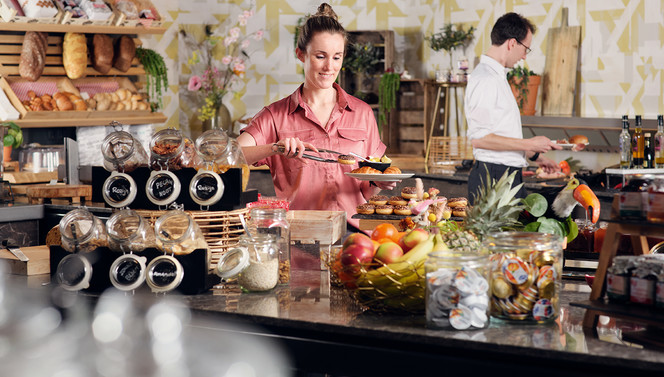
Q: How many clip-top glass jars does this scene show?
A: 7